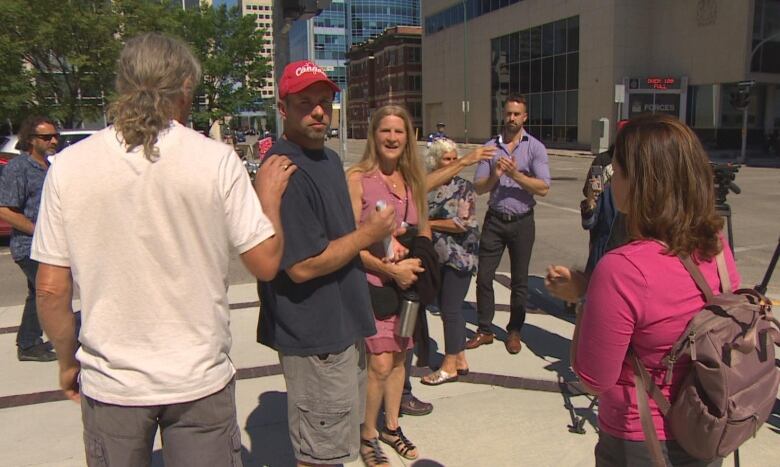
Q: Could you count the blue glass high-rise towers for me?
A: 1